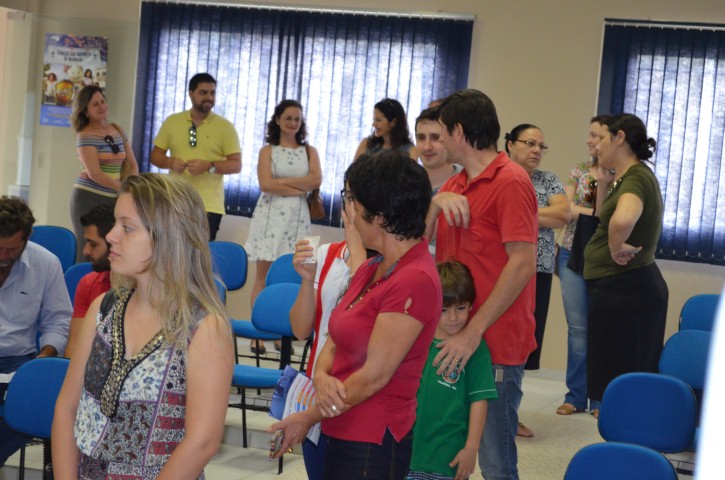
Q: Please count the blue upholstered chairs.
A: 11